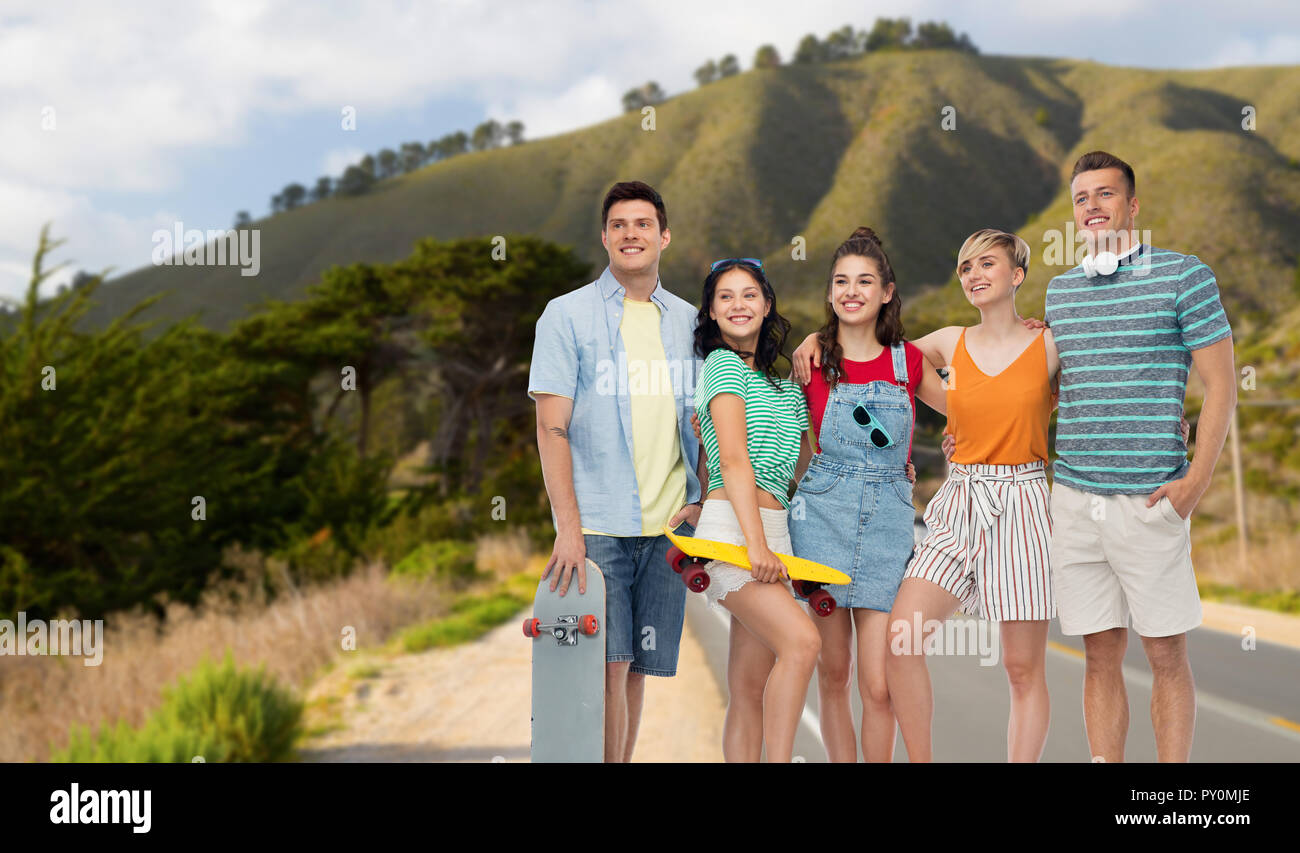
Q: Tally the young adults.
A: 5